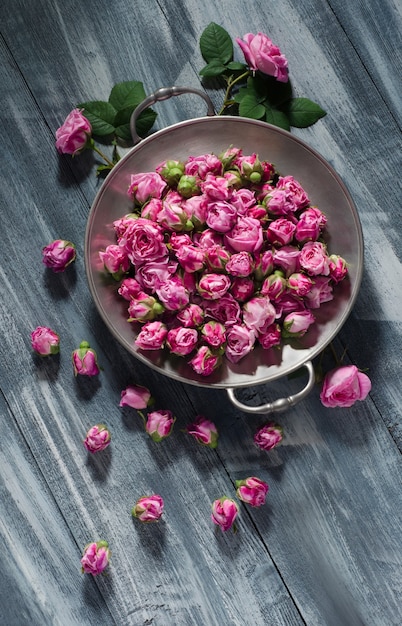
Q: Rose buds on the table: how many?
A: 12